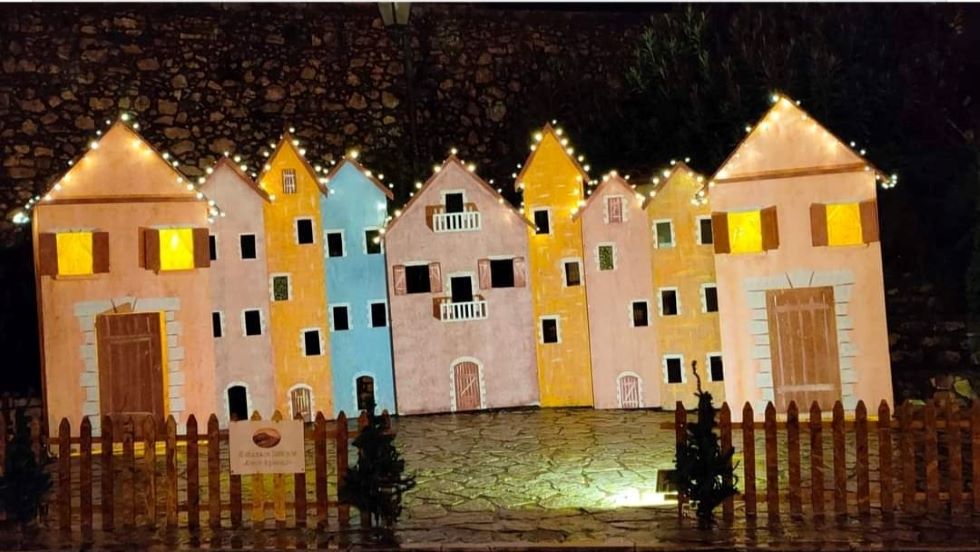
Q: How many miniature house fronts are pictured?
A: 9